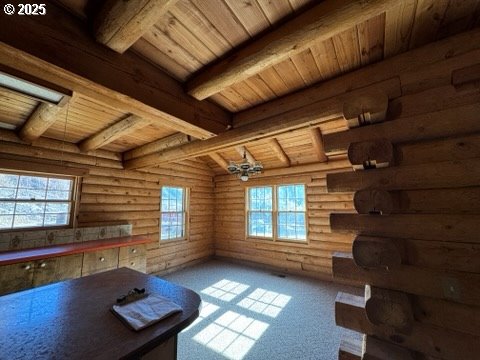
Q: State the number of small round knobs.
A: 5